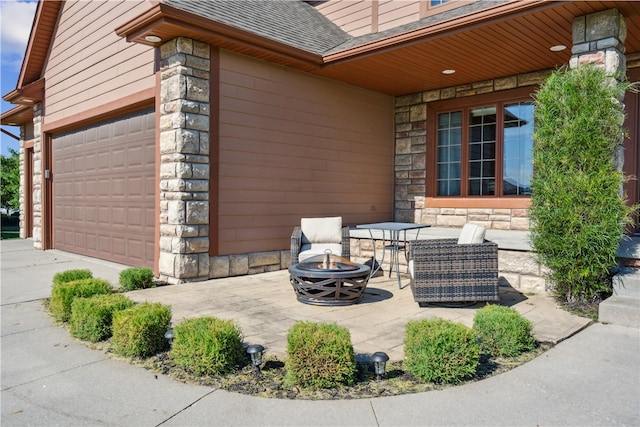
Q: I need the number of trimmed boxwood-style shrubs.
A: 9